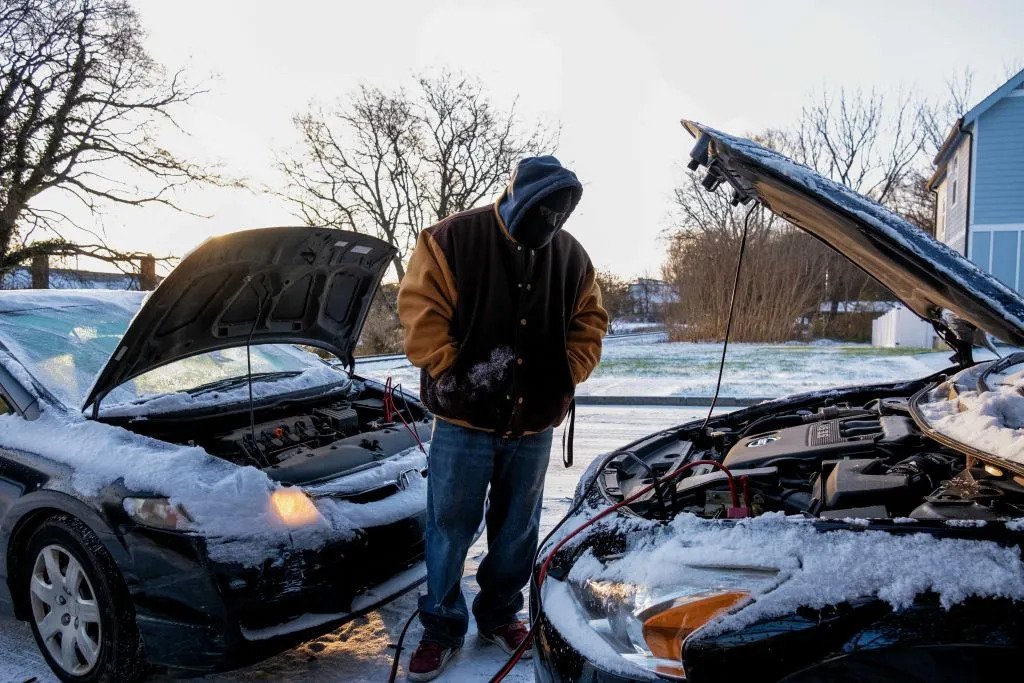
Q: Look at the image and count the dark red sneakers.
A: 2